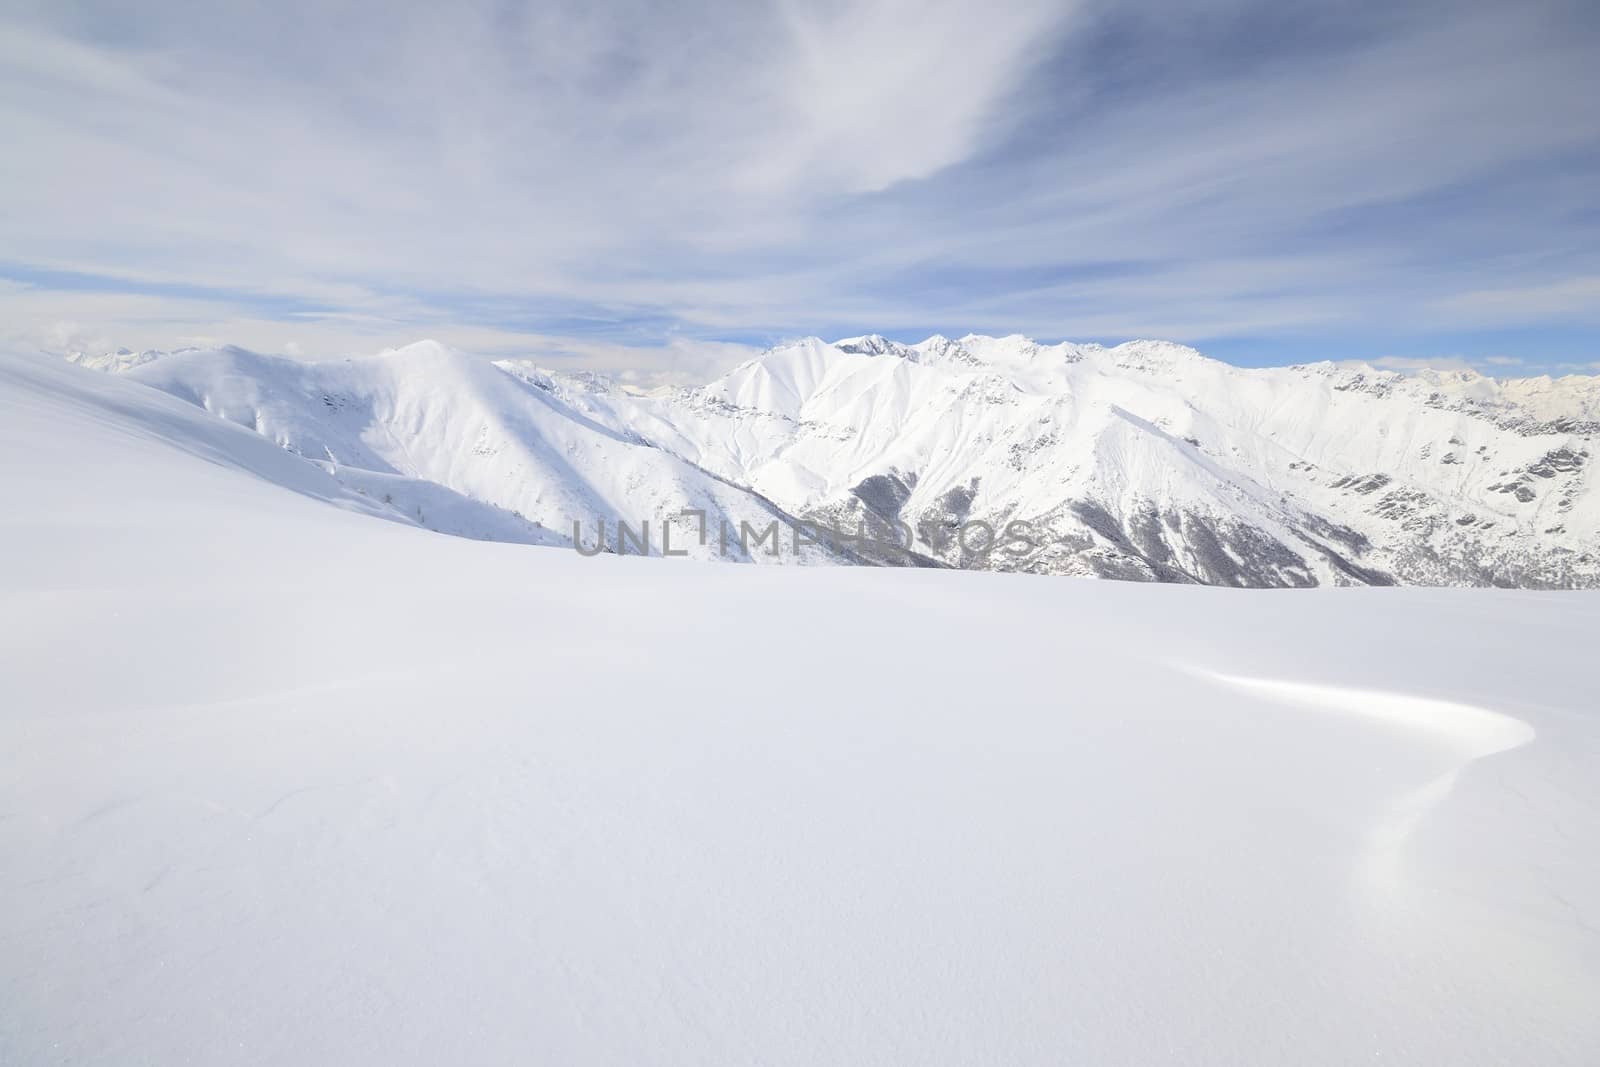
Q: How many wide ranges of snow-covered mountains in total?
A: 1